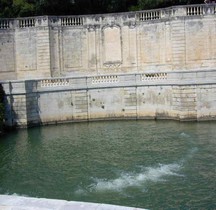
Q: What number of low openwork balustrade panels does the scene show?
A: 3